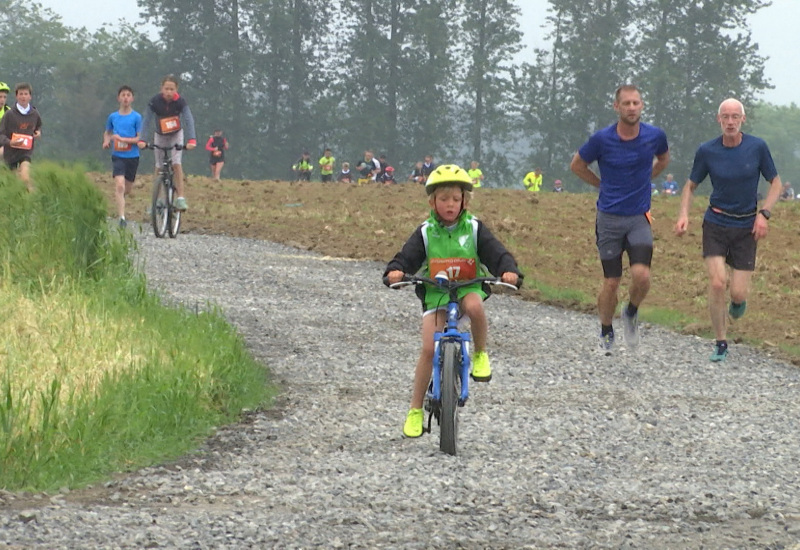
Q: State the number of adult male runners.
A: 2